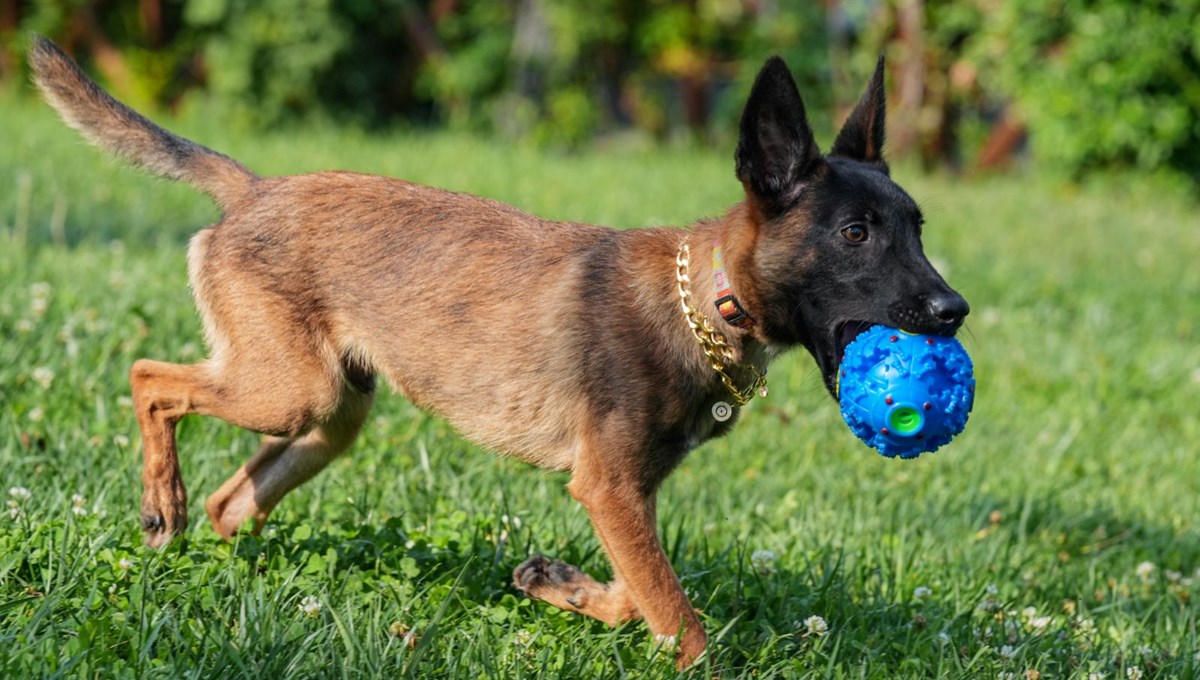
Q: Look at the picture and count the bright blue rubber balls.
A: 1